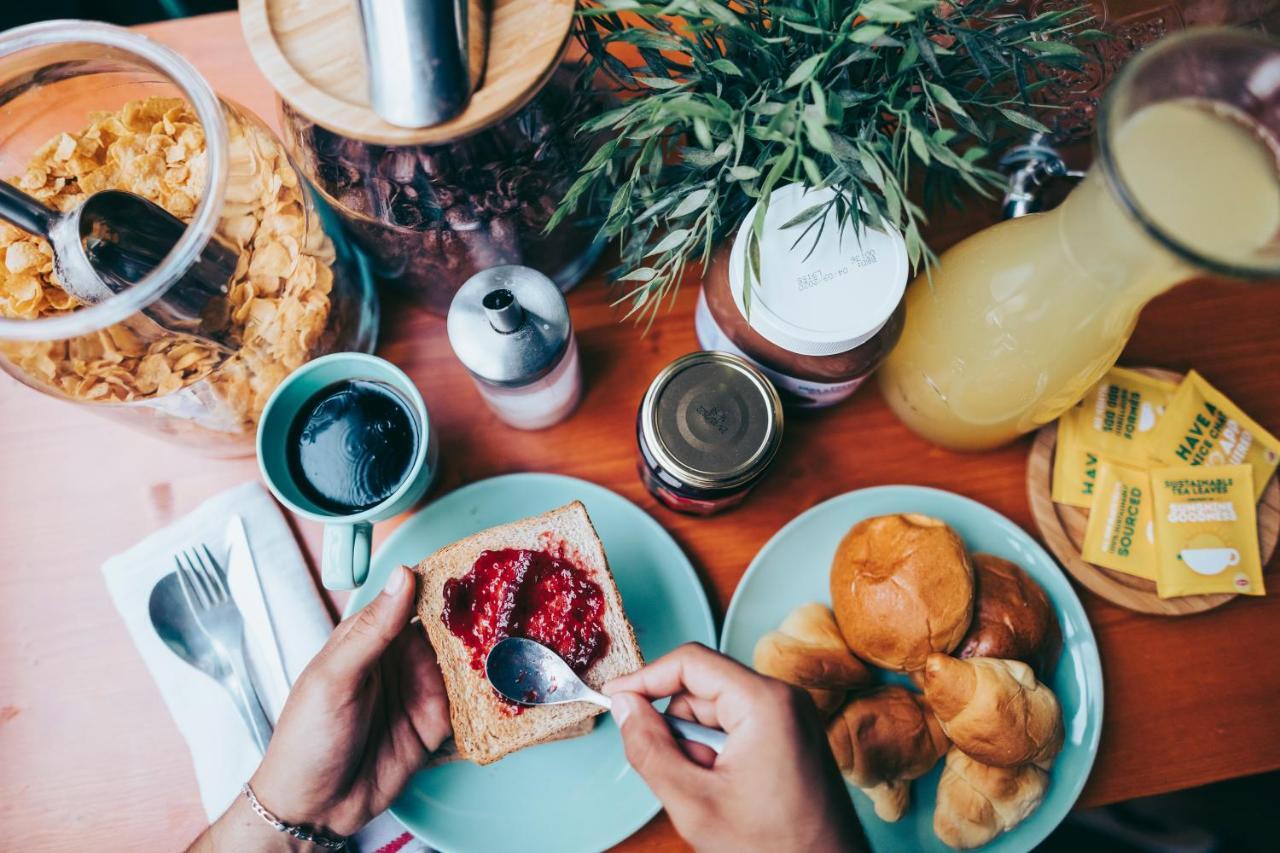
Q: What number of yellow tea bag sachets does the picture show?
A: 5